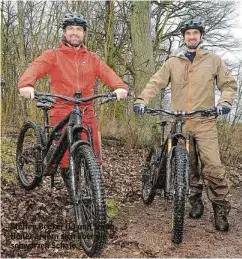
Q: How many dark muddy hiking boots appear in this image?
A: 2